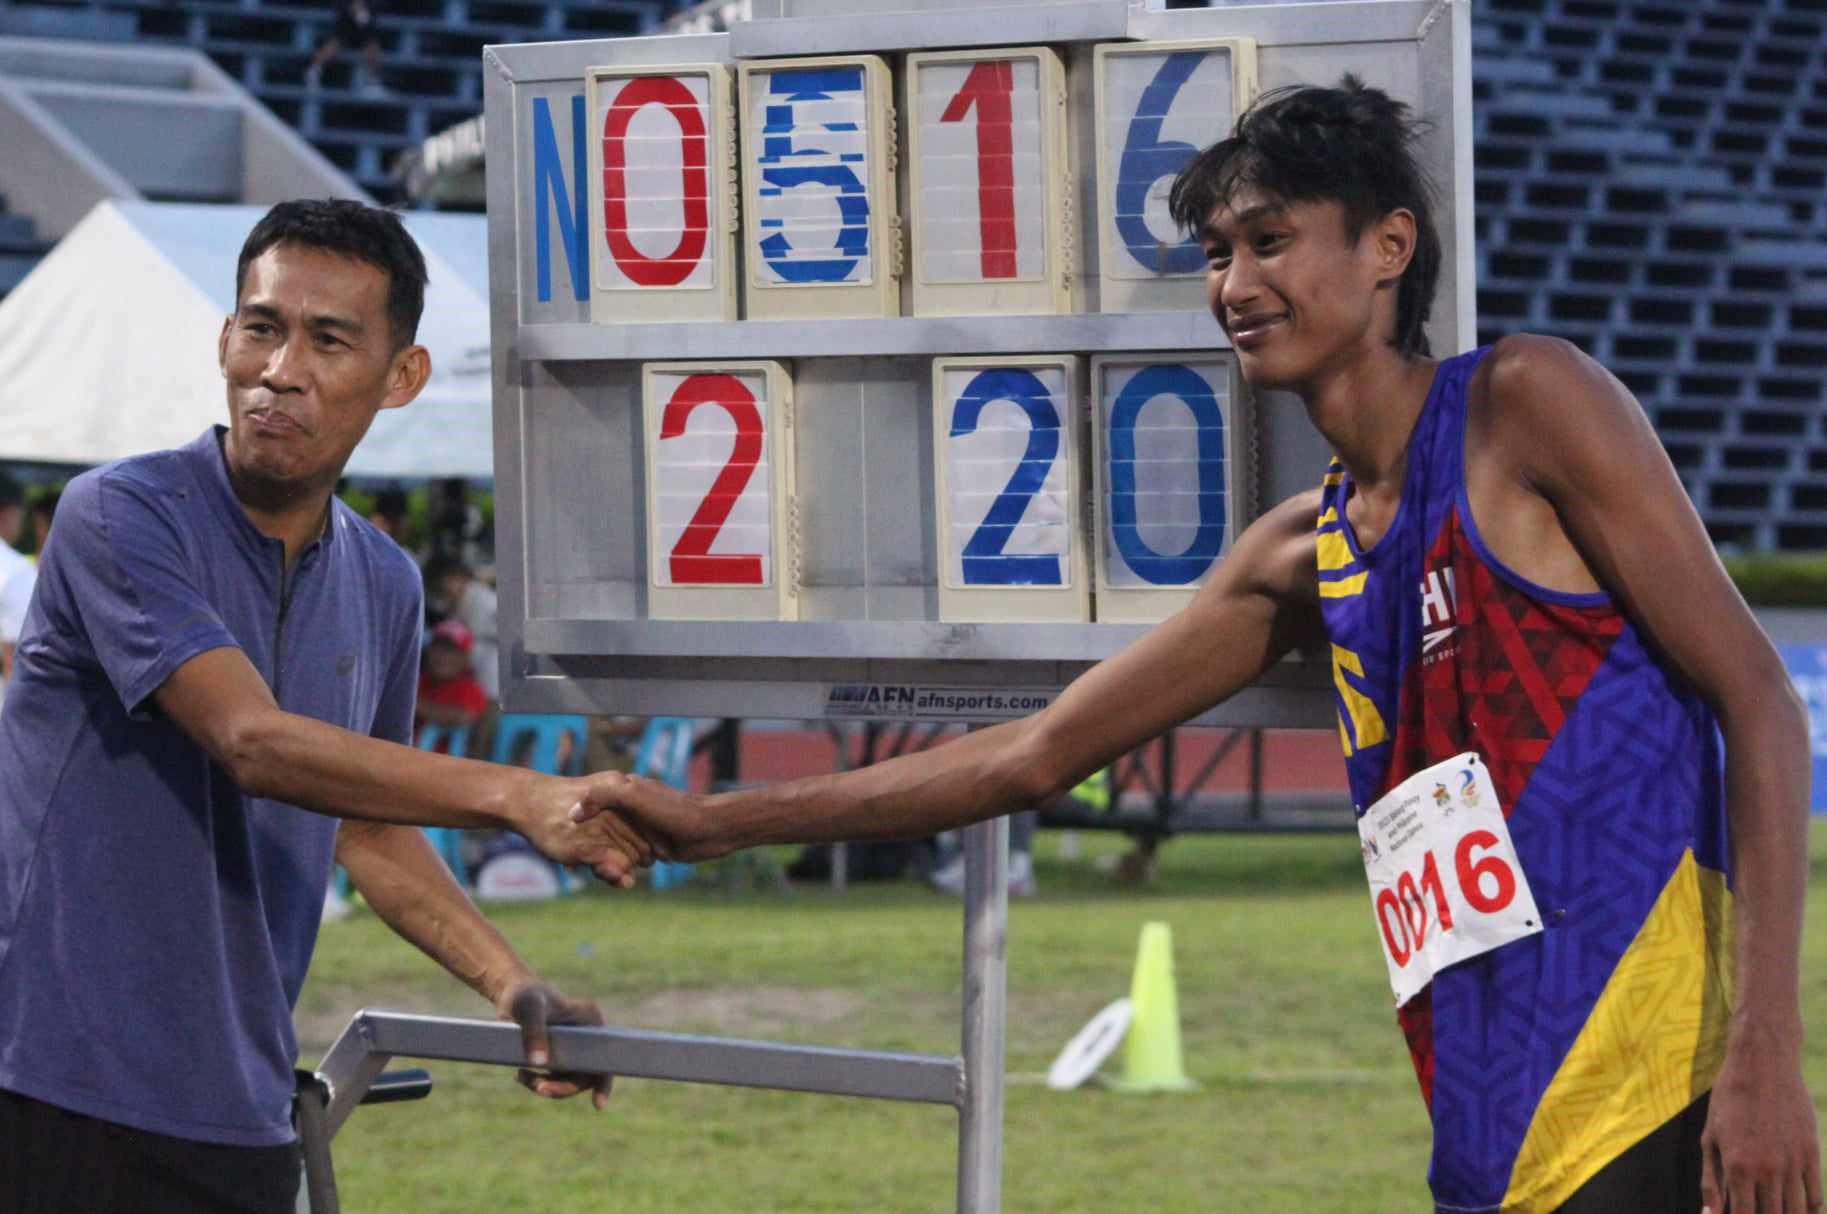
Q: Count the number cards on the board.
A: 7